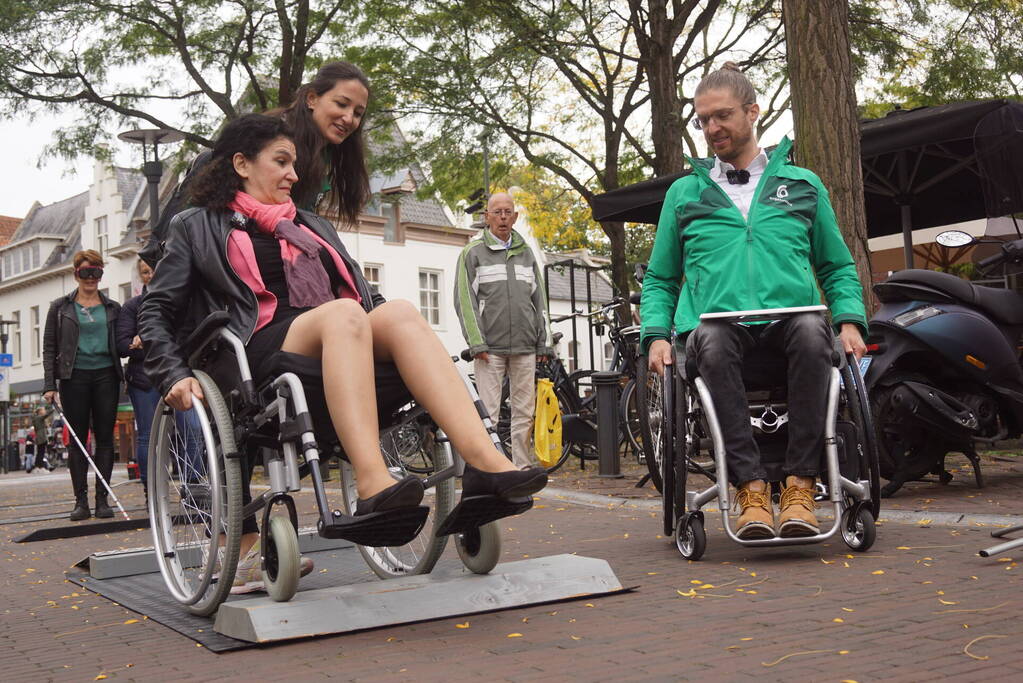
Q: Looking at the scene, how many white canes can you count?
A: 1